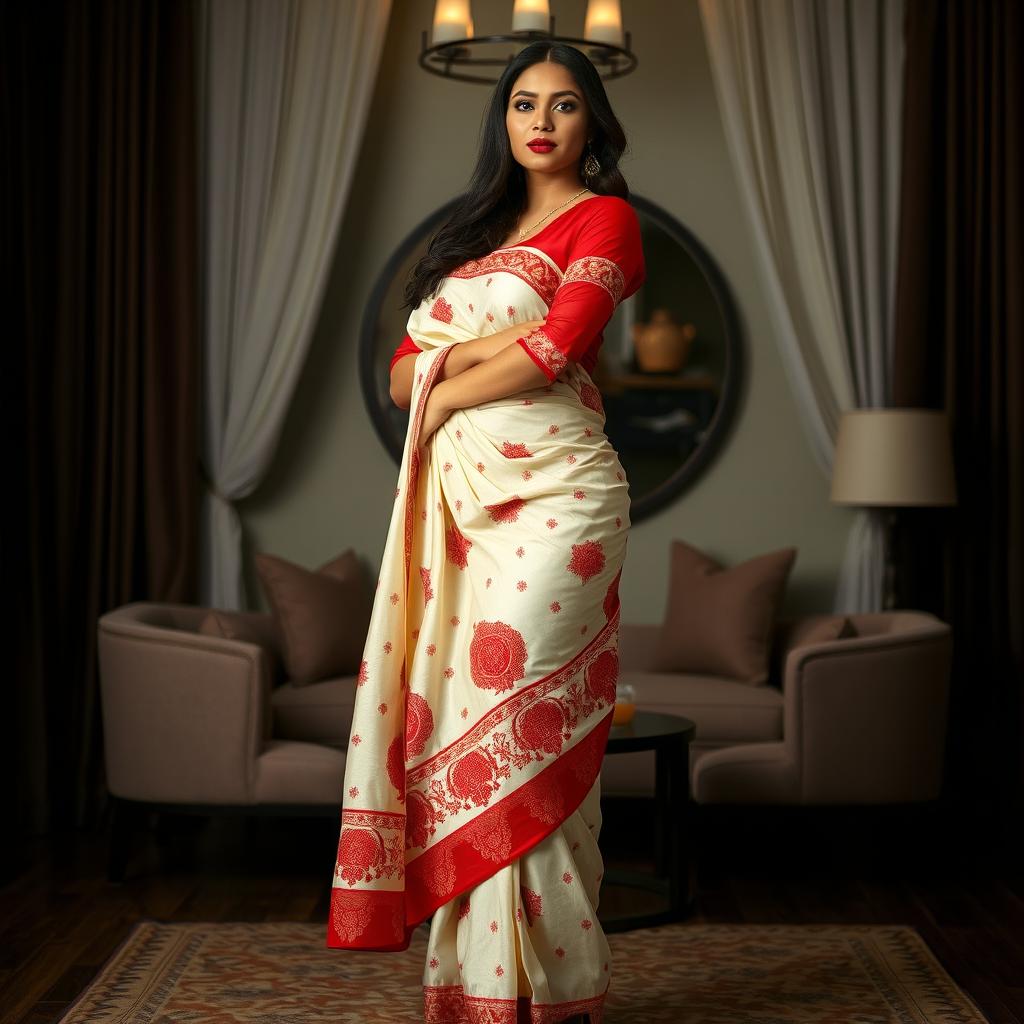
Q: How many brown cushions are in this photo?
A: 4